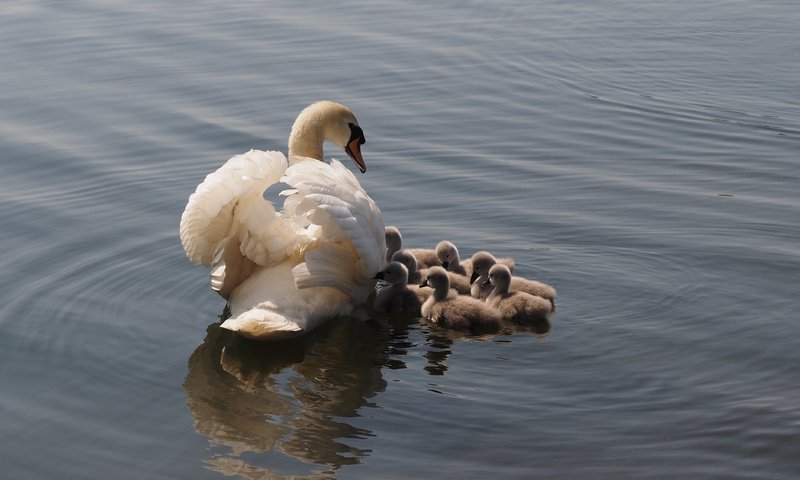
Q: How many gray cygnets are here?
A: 7